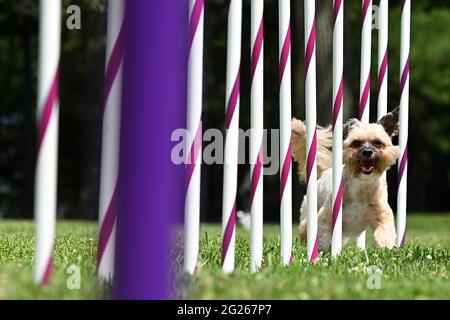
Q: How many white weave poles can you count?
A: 11